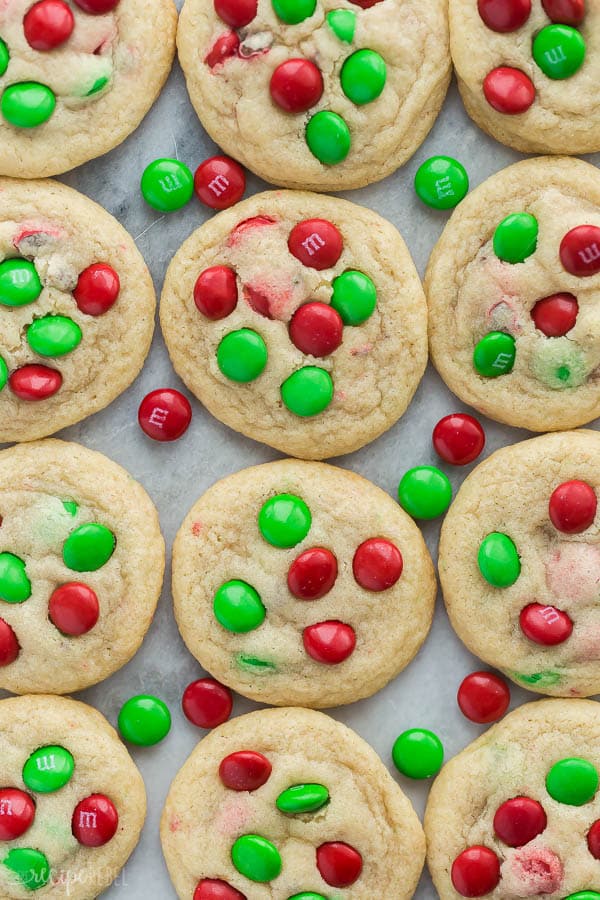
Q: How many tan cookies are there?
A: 12